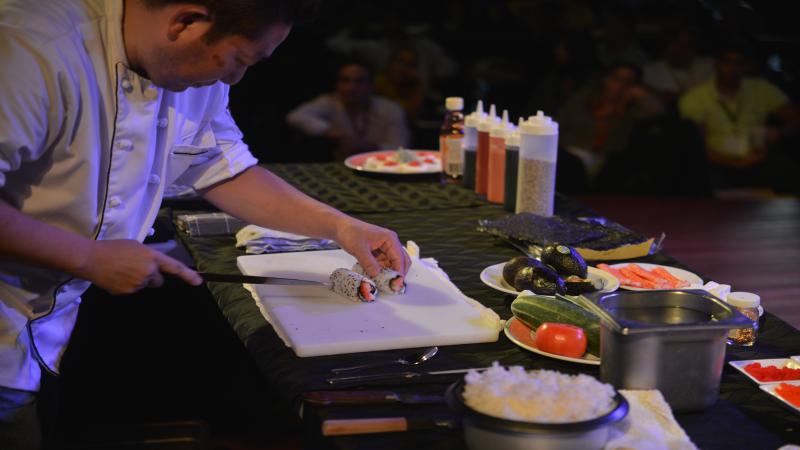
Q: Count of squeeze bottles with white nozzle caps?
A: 5